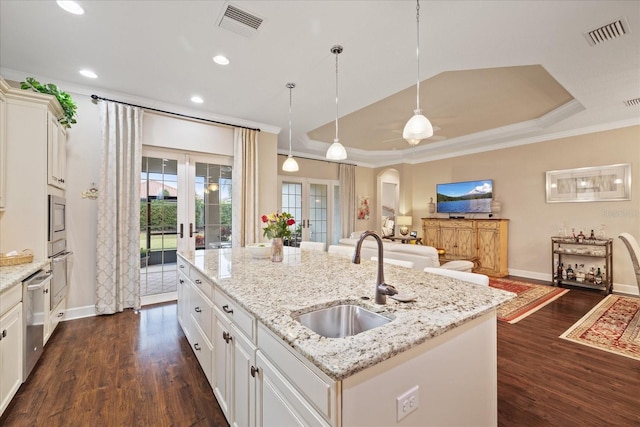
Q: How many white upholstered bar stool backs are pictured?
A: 4